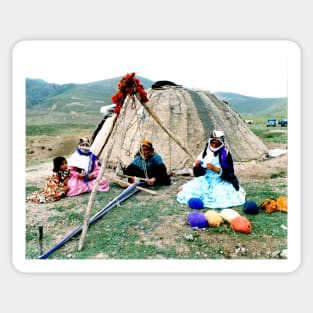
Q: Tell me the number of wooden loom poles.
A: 3